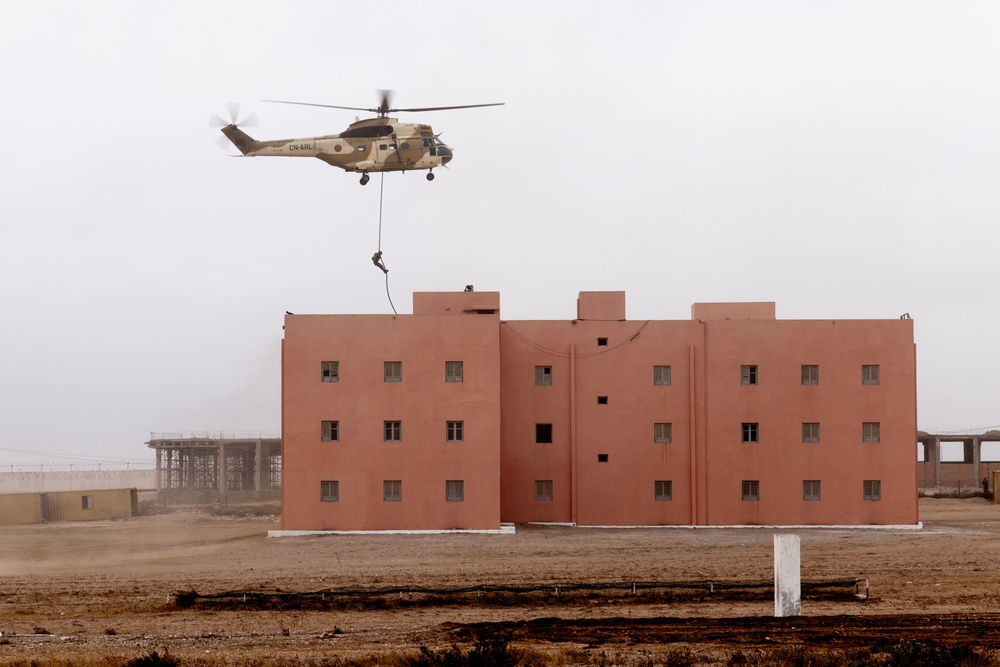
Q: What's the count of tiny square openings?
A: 3